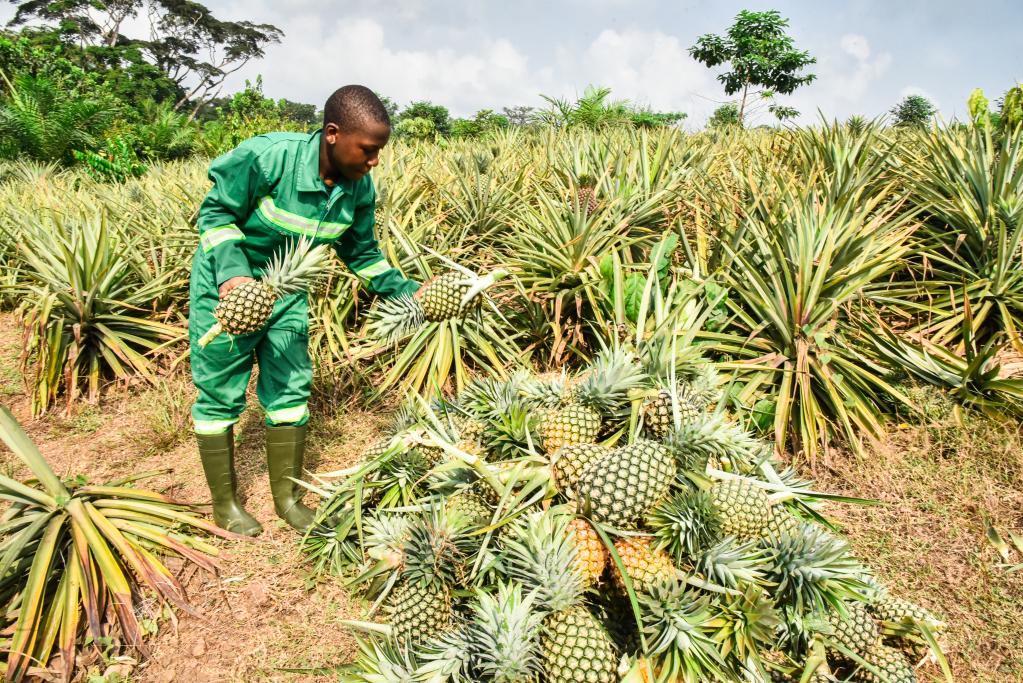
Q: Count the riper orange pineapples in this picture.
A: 2